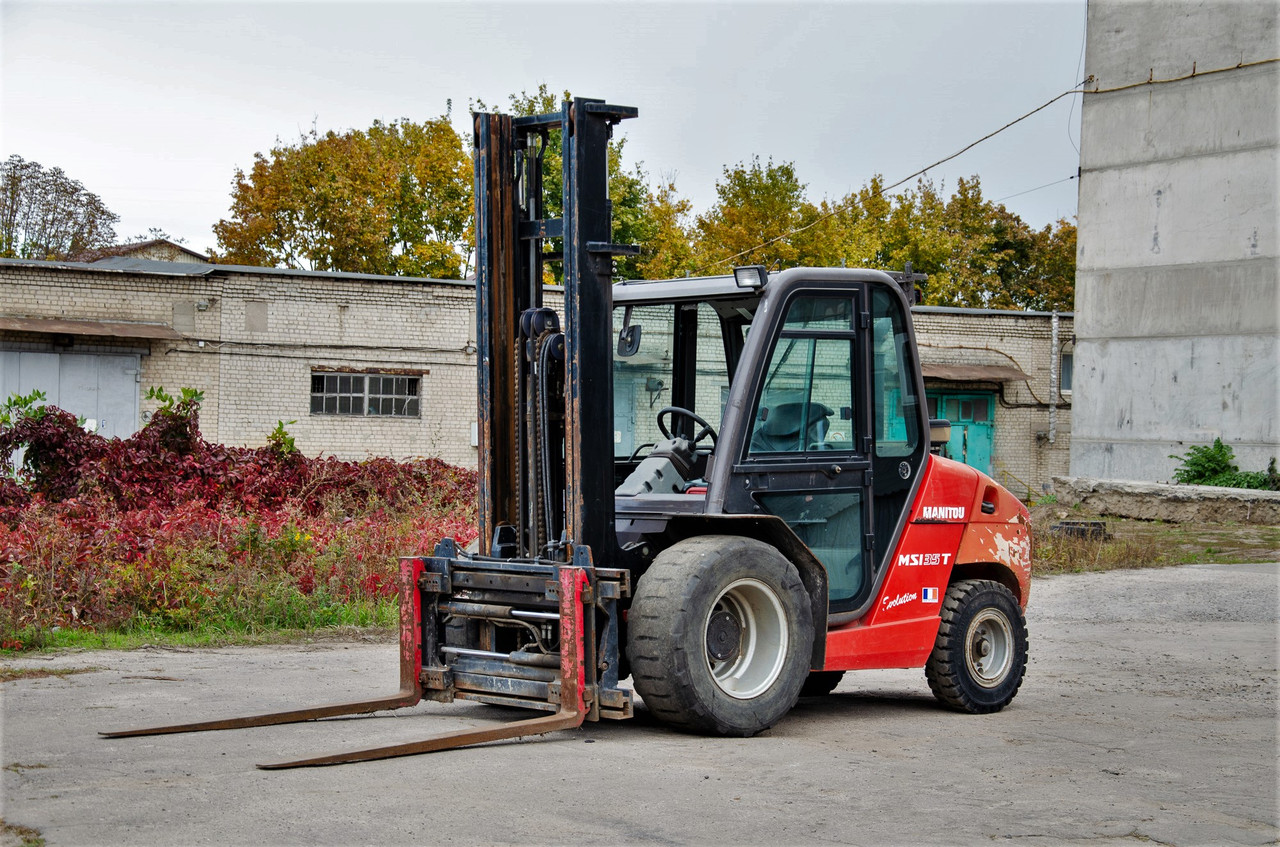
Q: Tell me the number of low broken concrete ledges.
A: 1